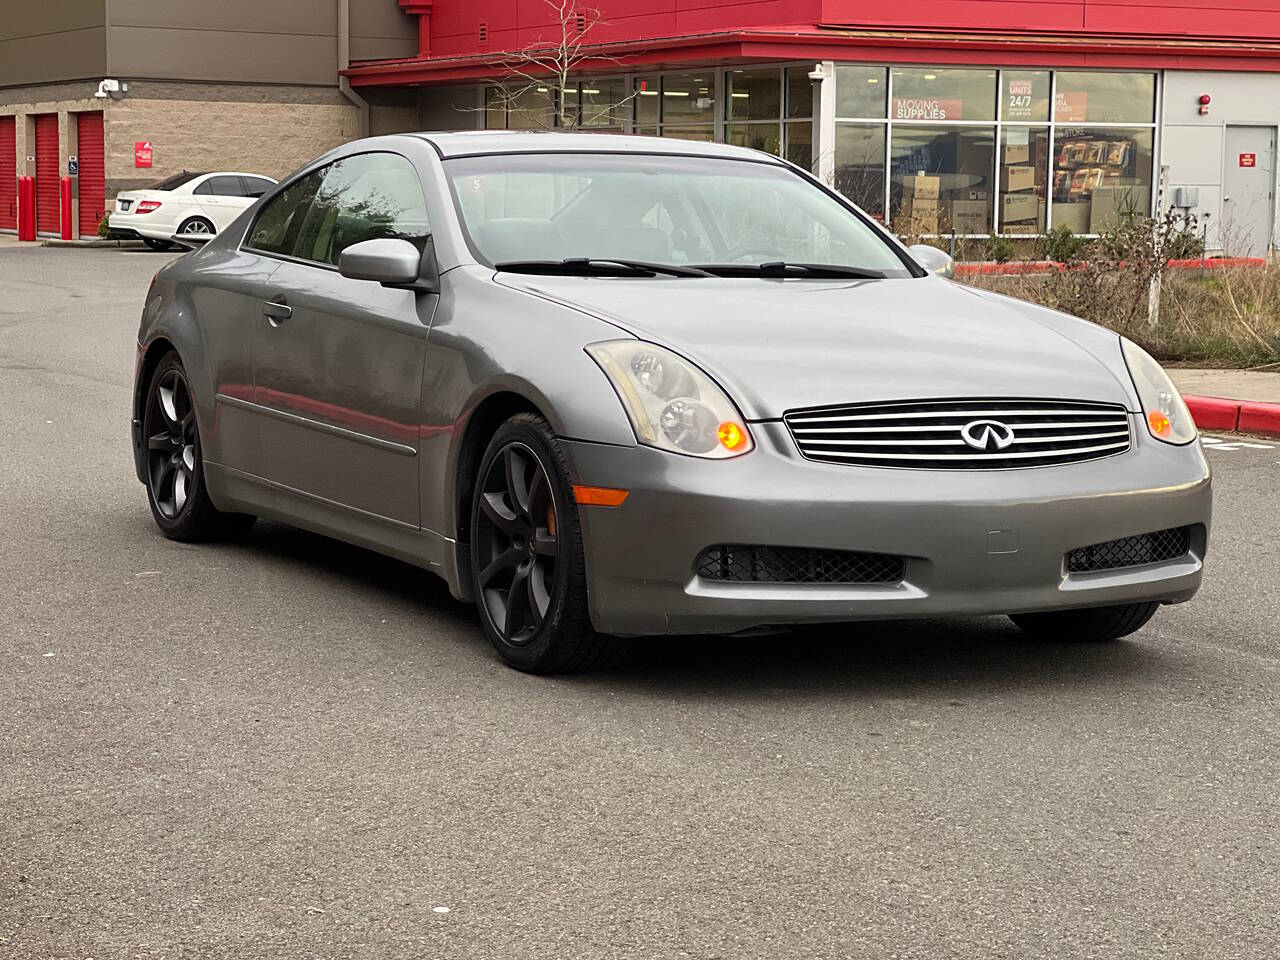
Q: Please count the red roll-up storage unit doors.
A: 3